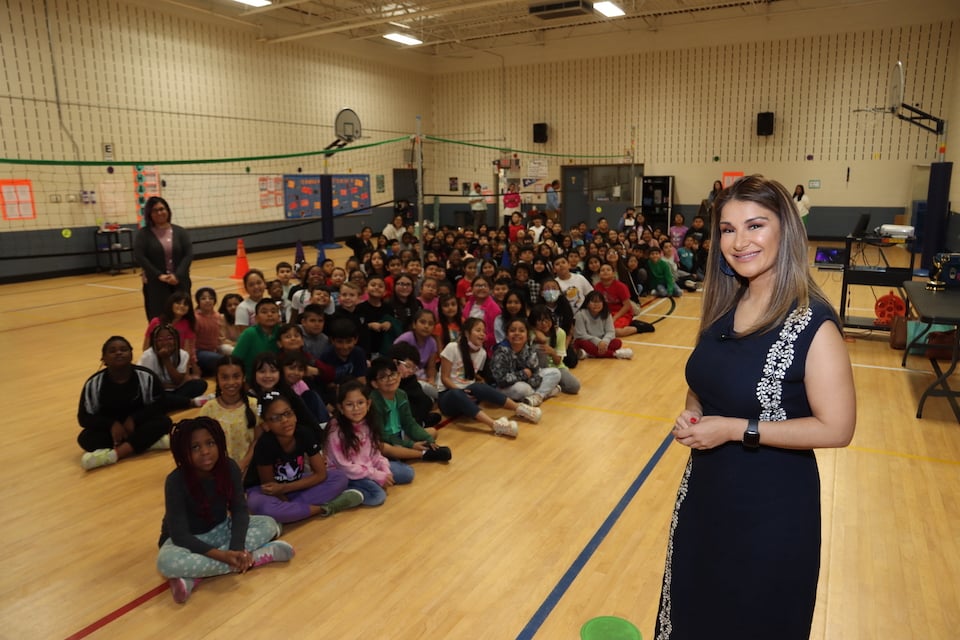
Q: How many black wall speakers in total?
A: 2